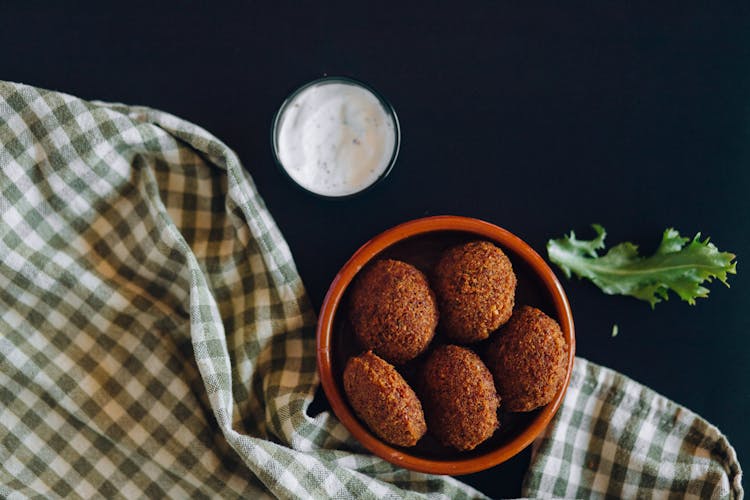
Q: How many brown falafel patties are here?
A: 5